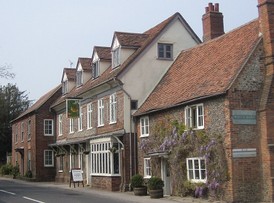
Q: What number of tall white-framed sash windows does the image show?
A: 6